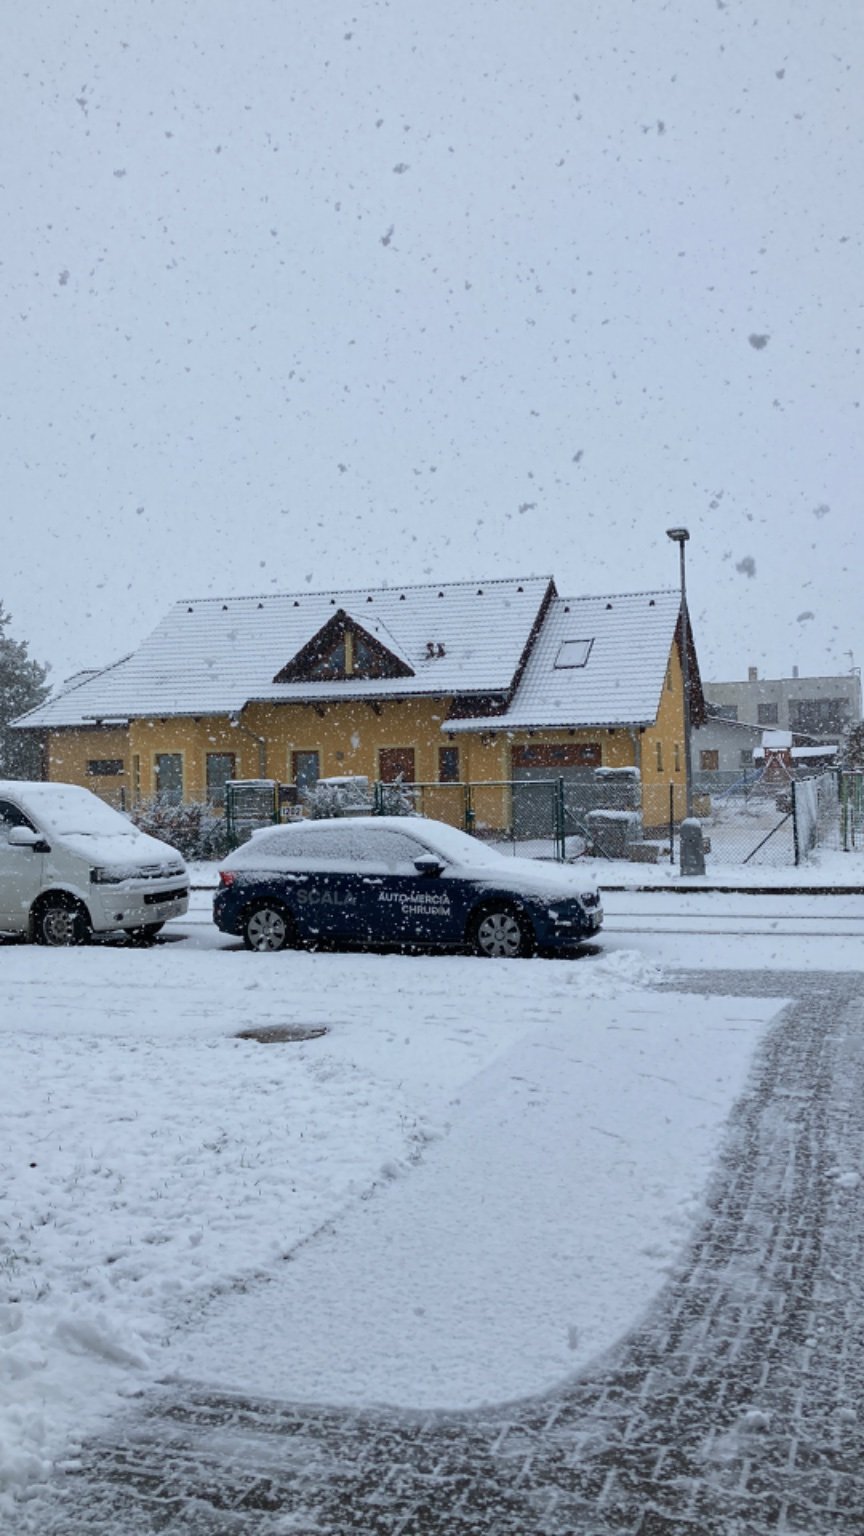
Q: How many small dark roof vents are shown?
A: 13